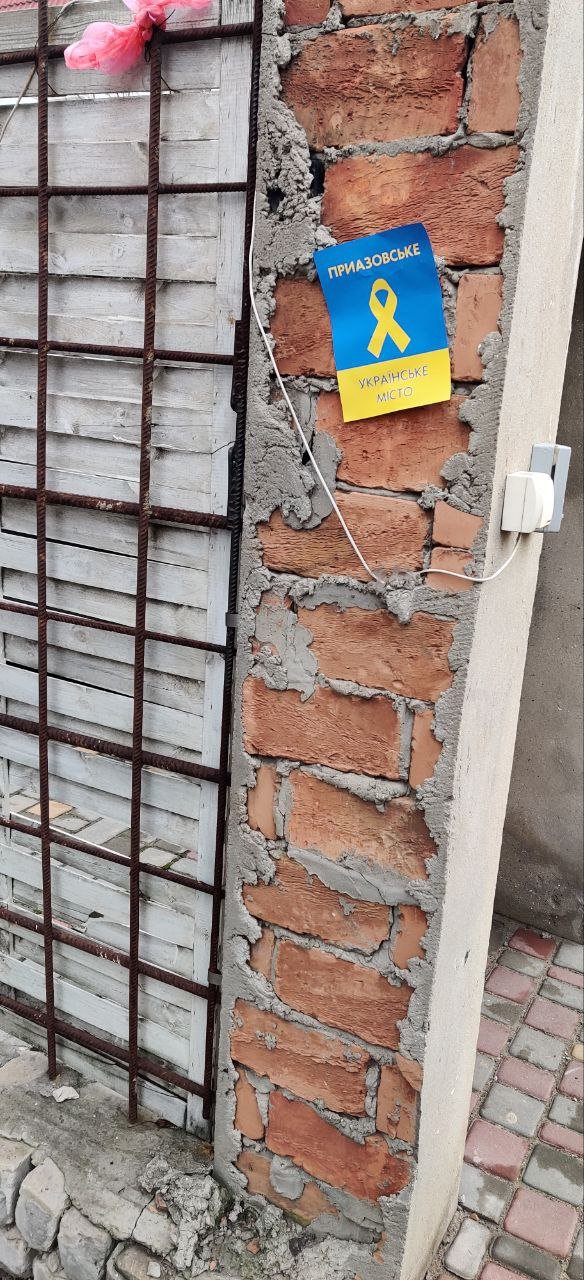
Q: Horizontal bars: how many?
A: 9